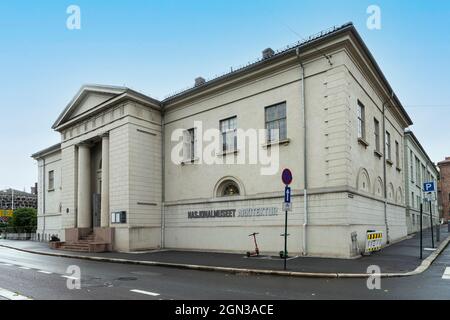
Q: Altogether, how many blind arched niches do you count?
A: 4